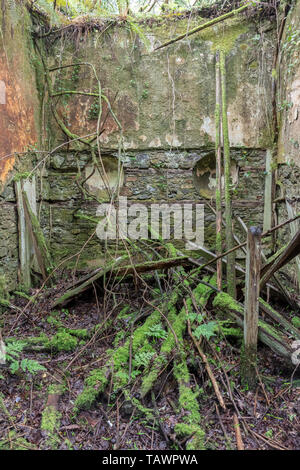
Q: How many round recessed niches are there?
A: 2